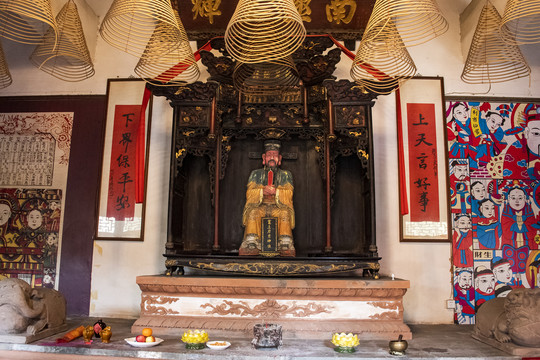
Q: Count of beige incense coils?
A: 11